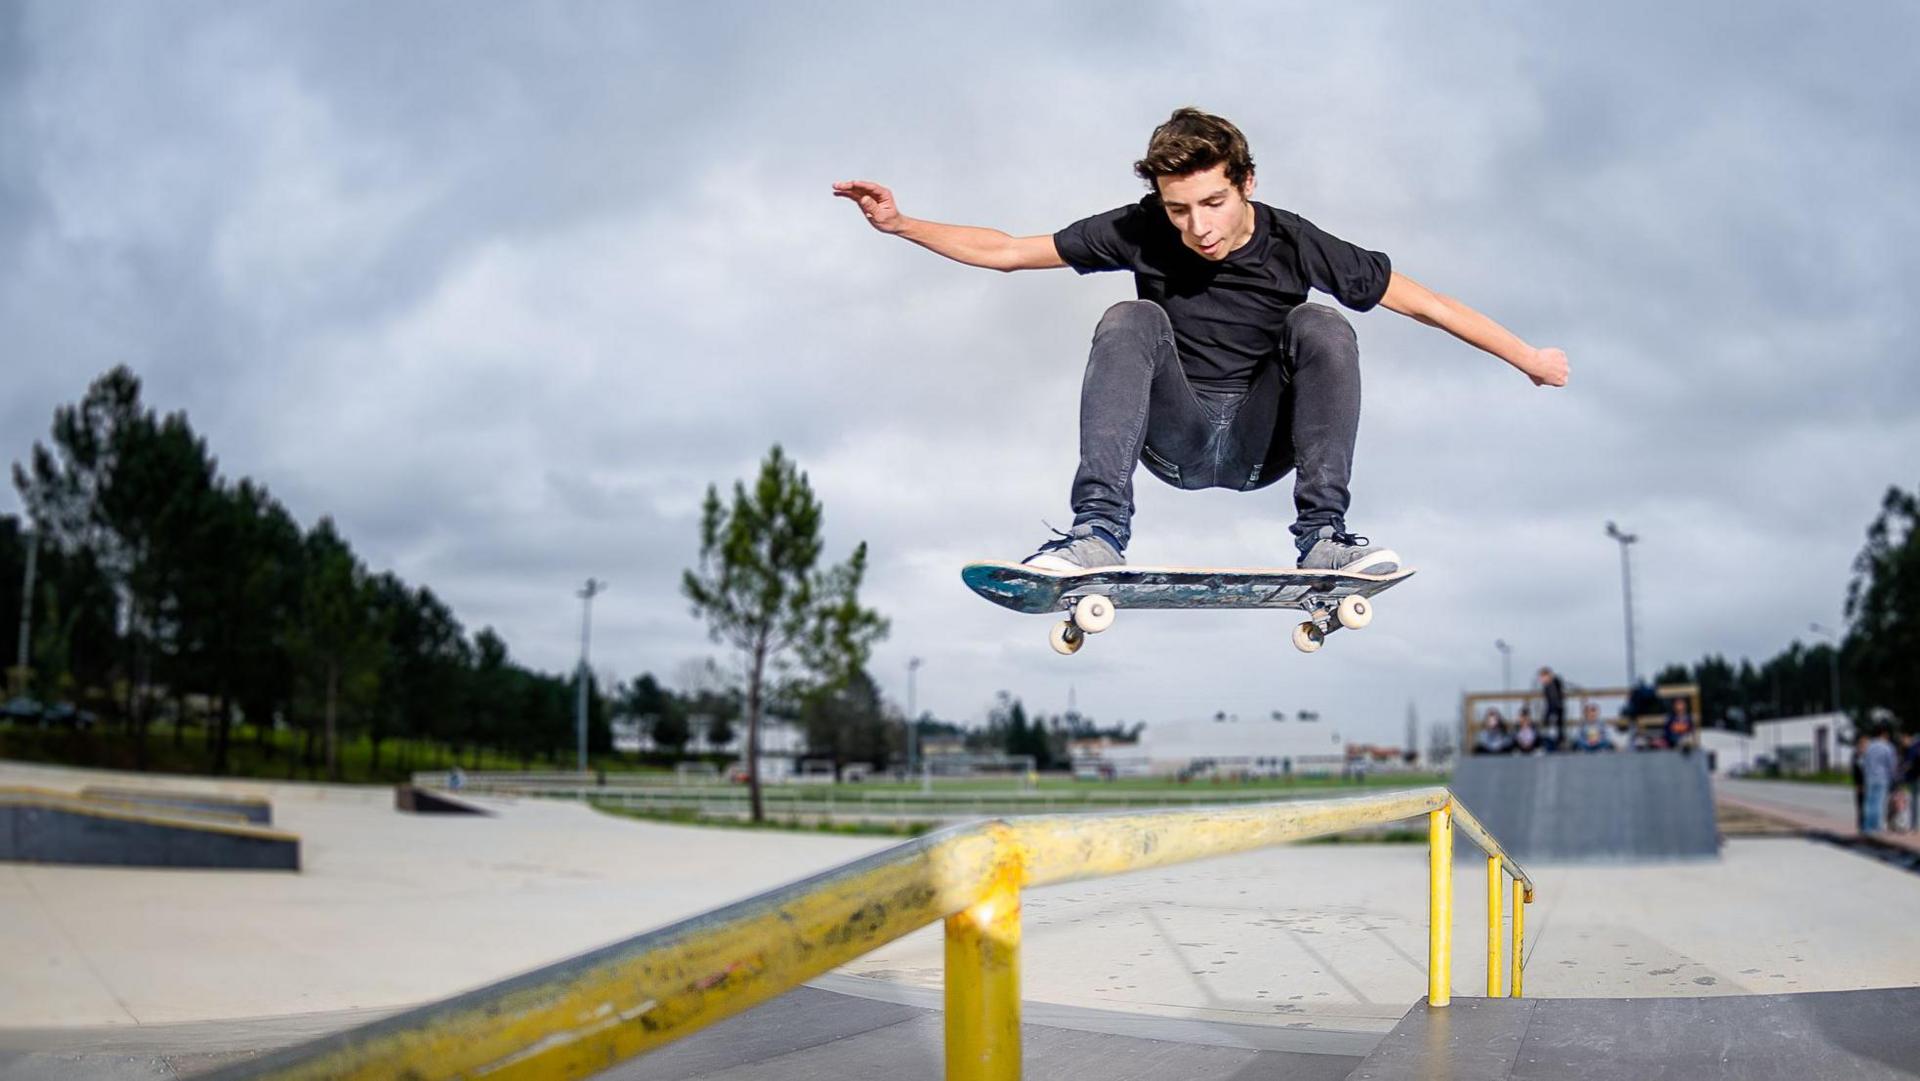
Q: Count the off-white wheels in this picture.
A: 4